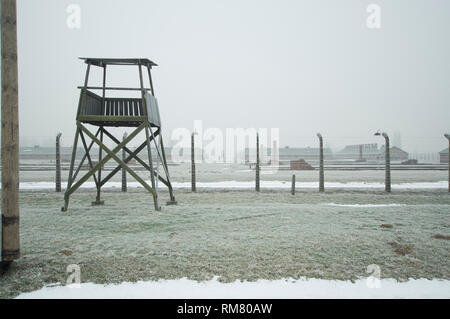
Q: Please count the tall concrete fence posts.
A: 7